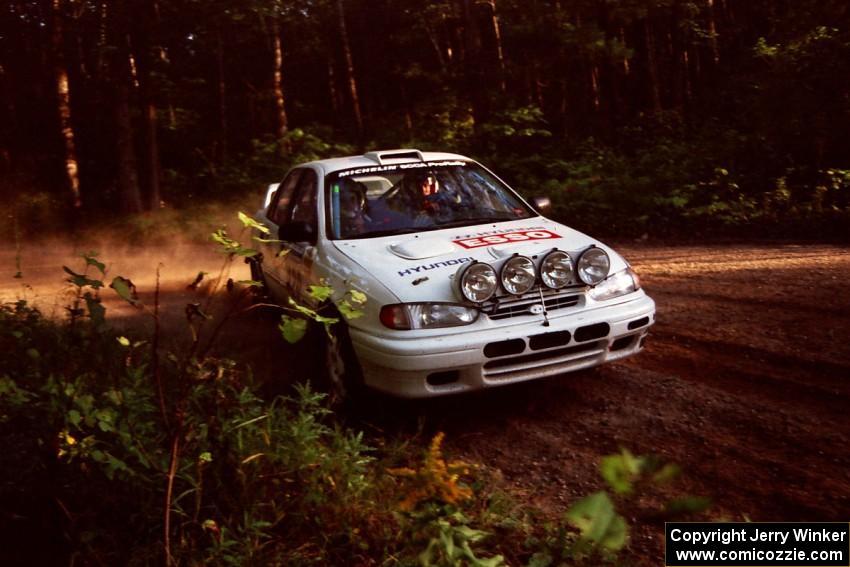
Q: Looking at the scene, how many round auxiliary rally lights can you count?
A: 4